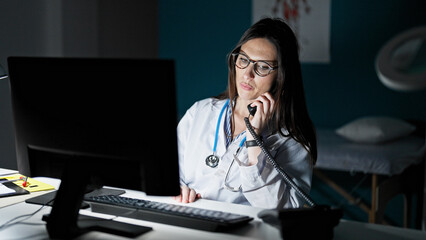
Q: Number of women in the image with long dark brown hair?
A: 1